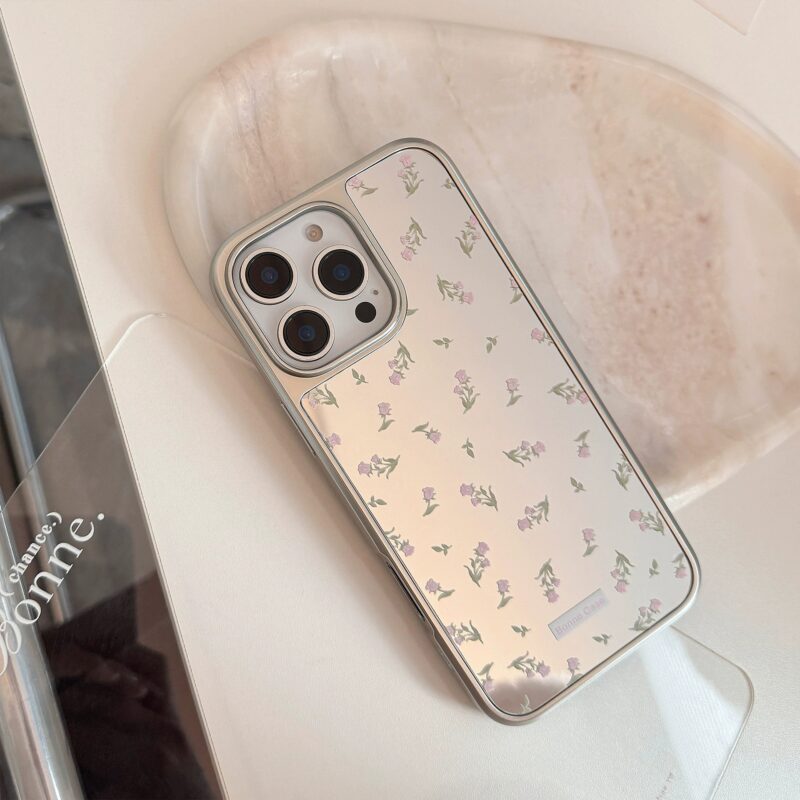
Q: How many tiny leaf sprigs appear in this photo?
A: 11